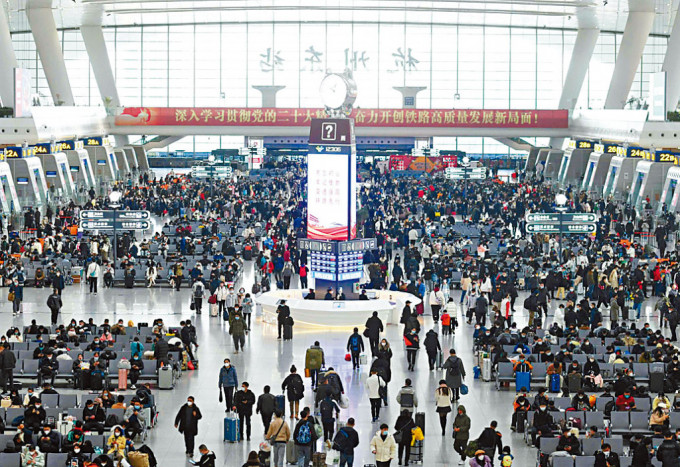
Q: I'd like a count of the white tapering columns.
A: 6